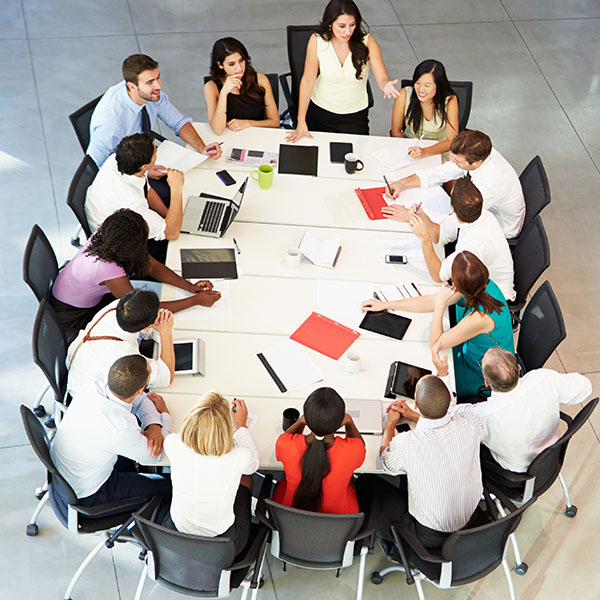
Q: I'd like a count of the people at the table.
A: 15